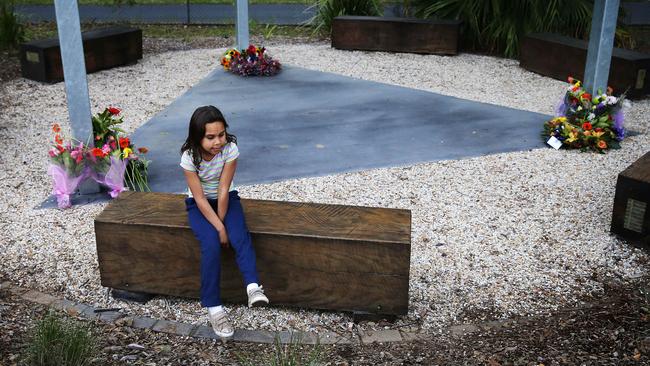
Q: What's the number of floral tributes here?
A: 3